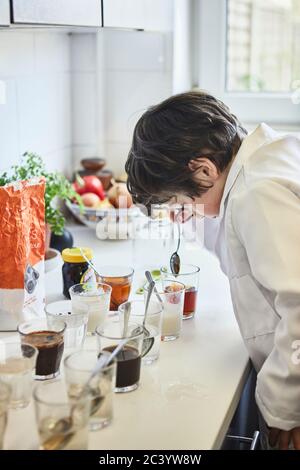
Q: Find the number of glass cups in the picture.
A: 12